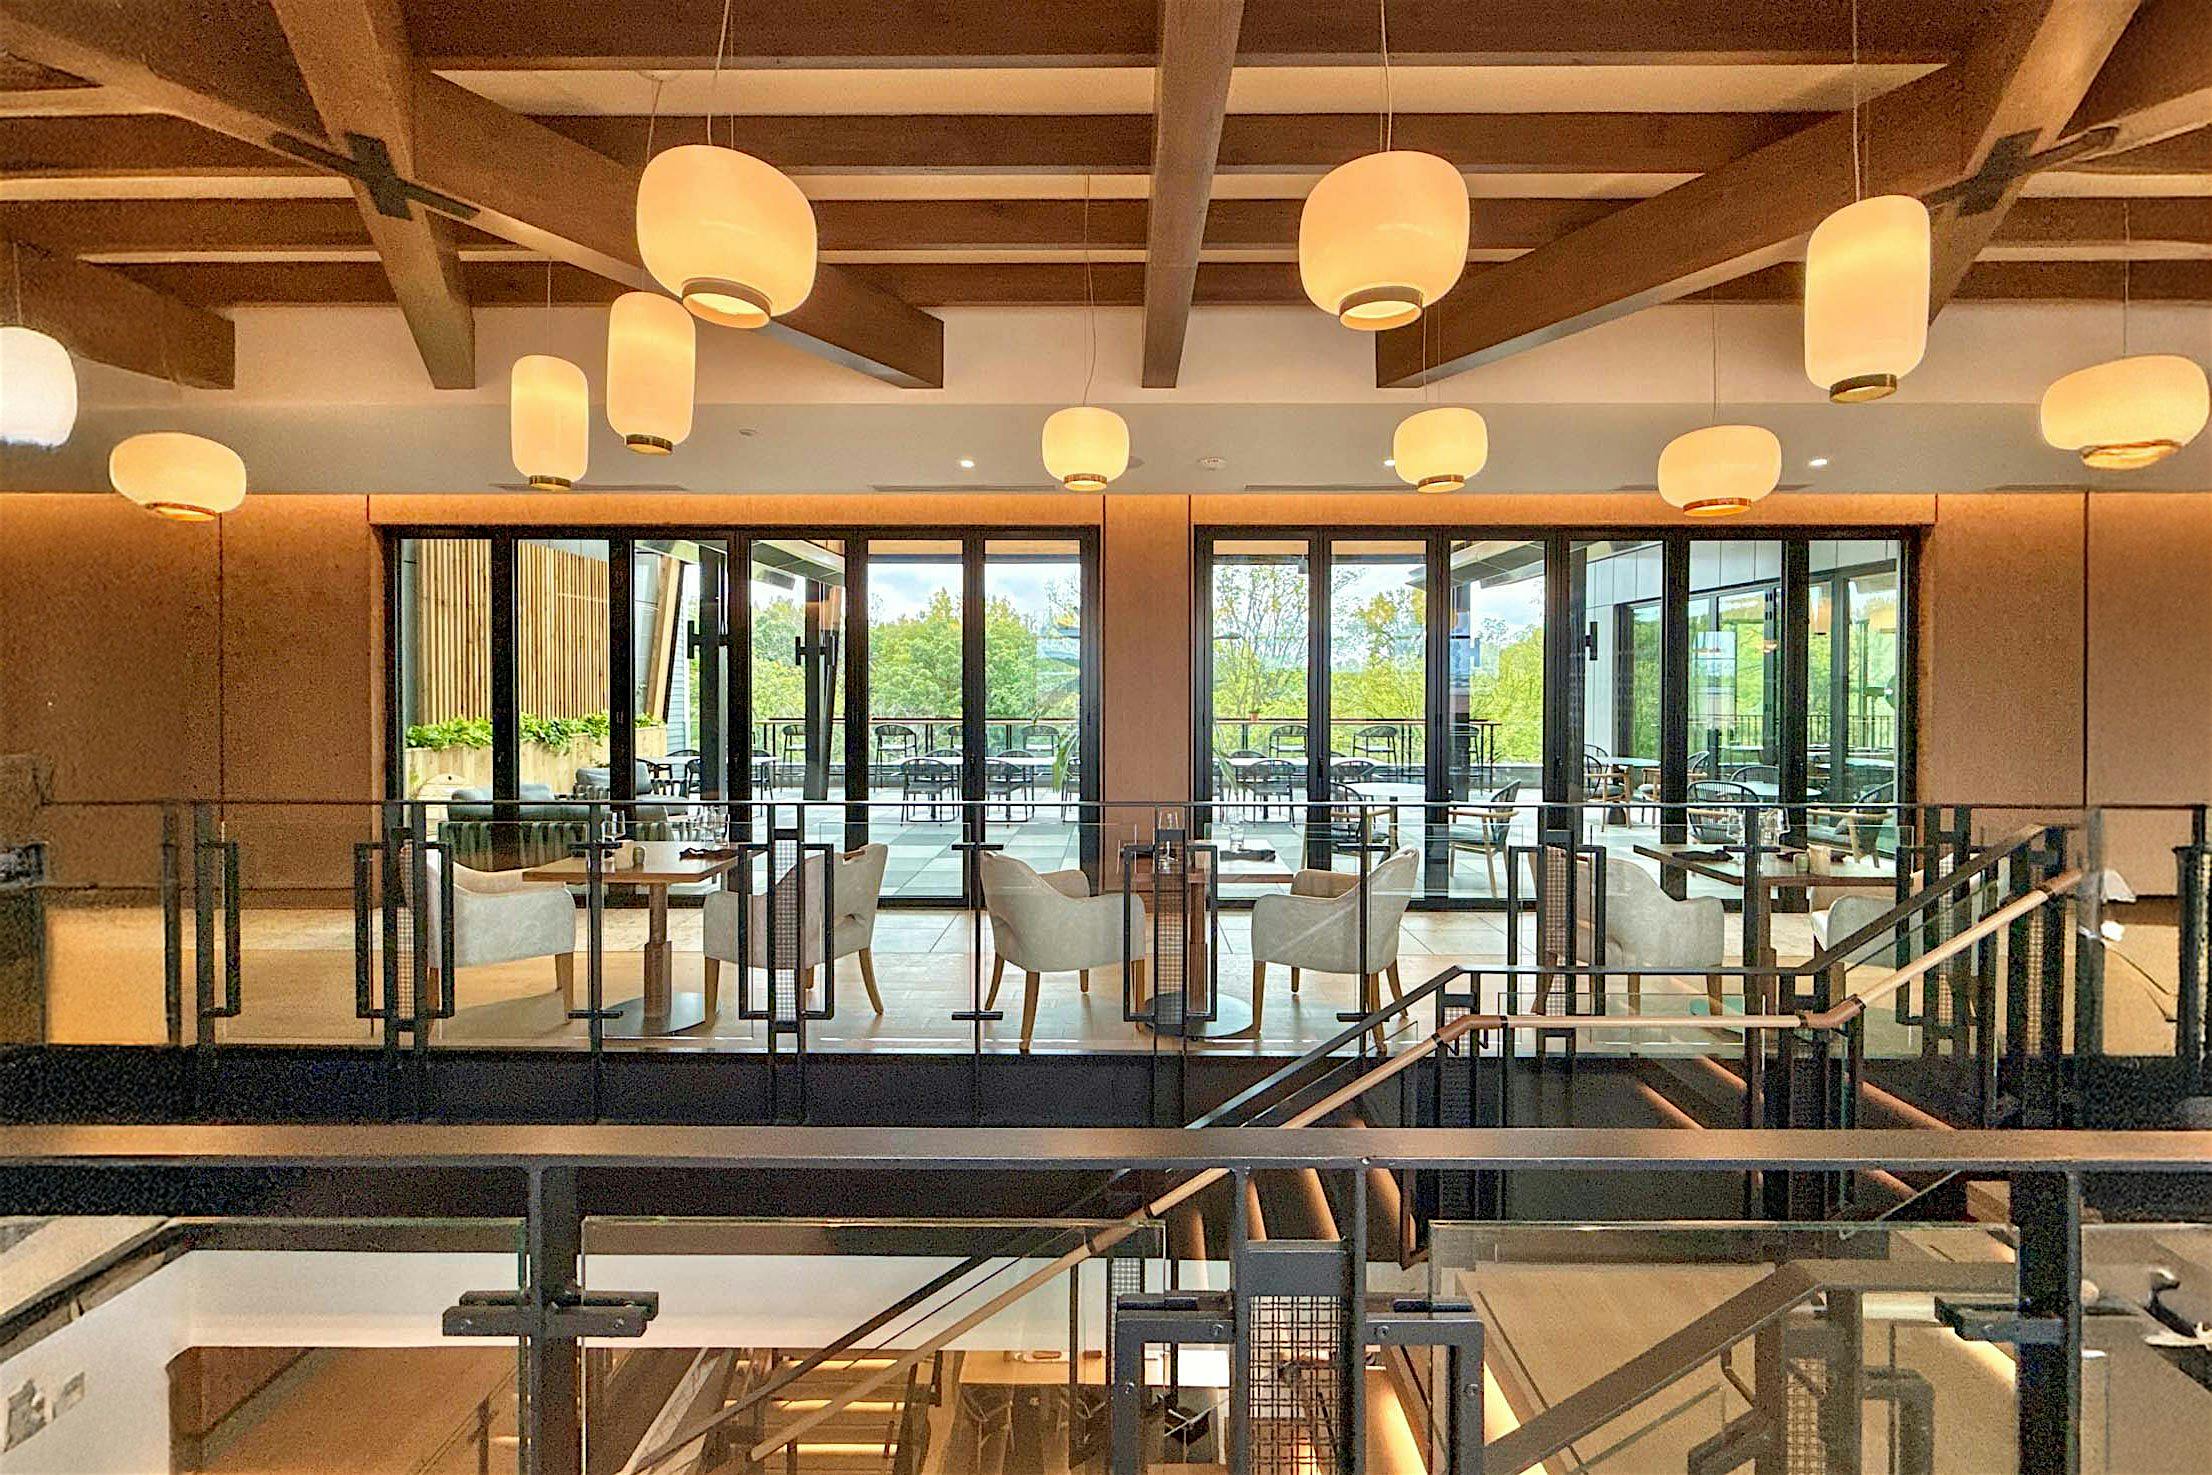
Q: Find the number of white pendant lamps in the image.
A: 11